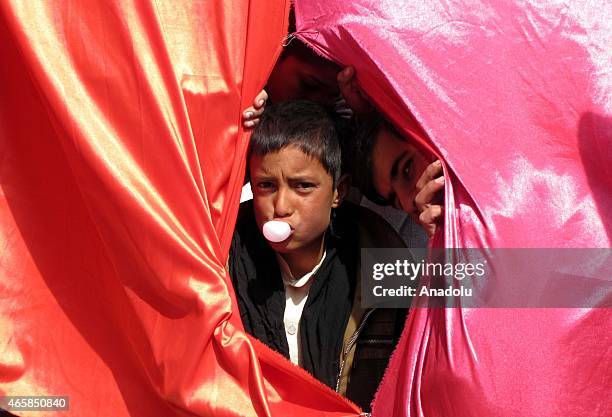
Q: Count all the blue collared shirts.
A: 0